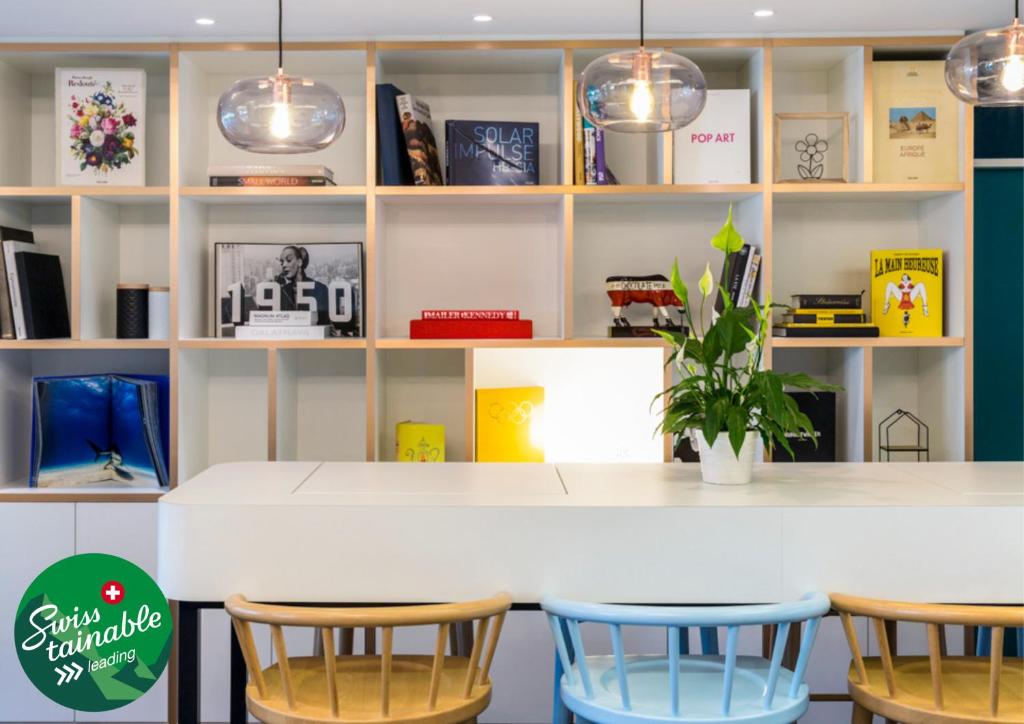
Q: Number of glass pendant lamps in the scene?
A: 3